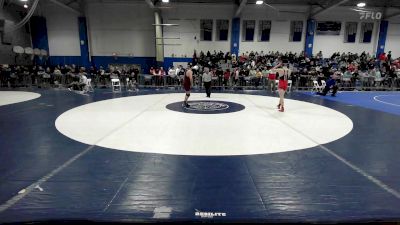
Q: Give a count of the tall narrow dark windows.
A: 7